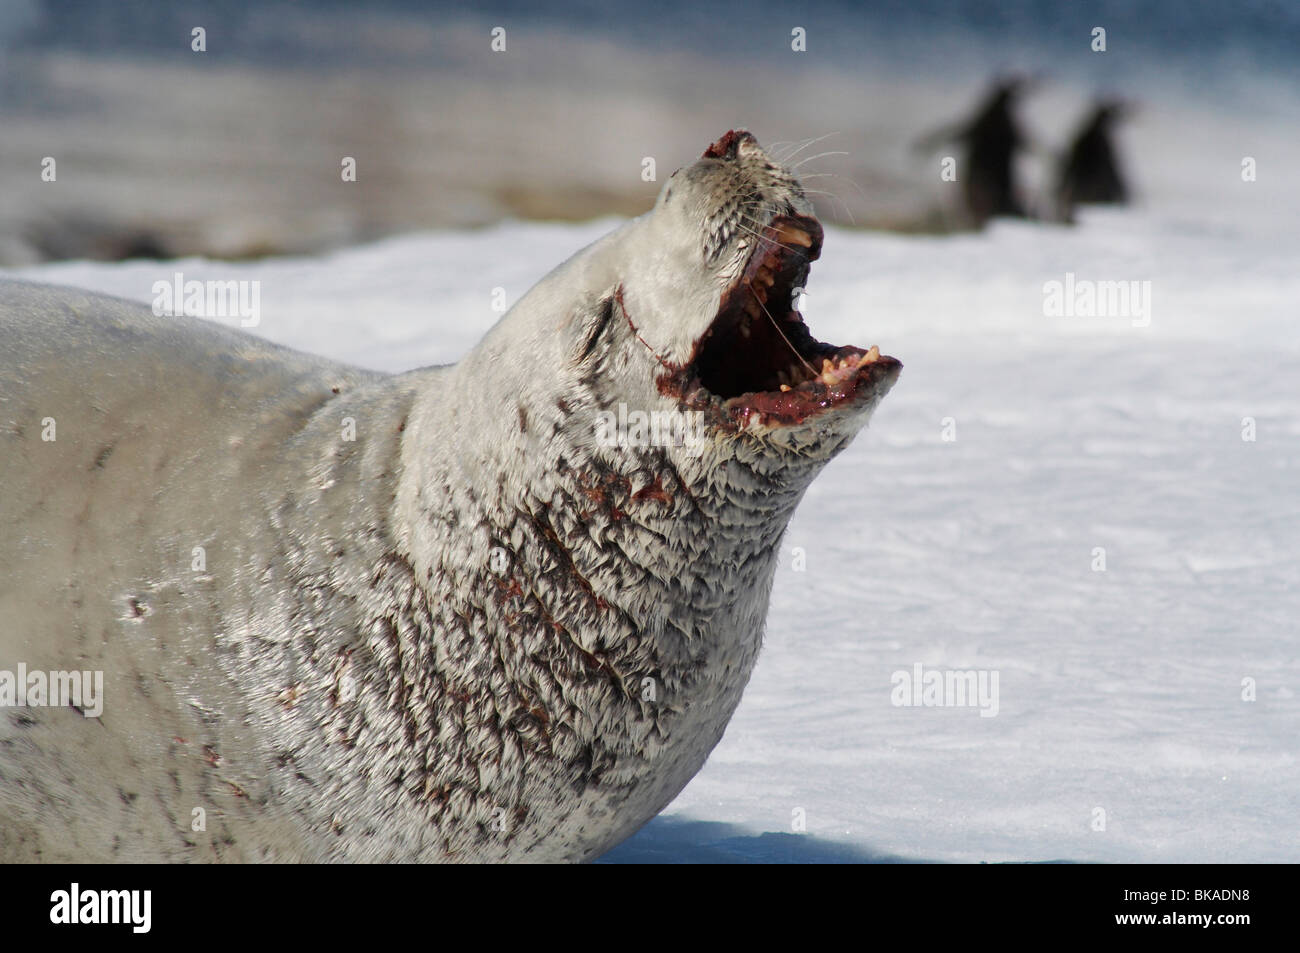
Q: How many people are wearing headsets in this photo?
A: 0